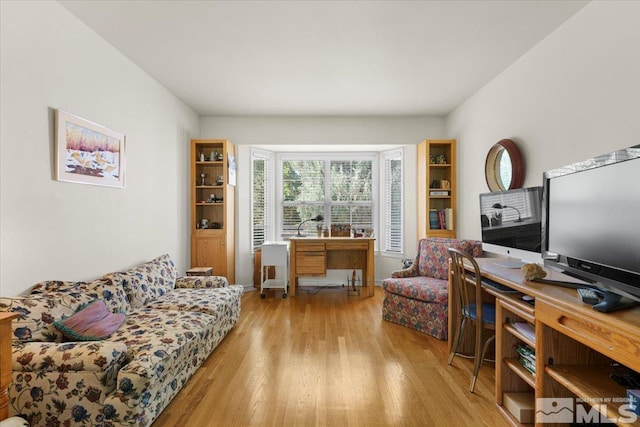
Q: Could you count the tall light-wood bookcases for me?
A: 2